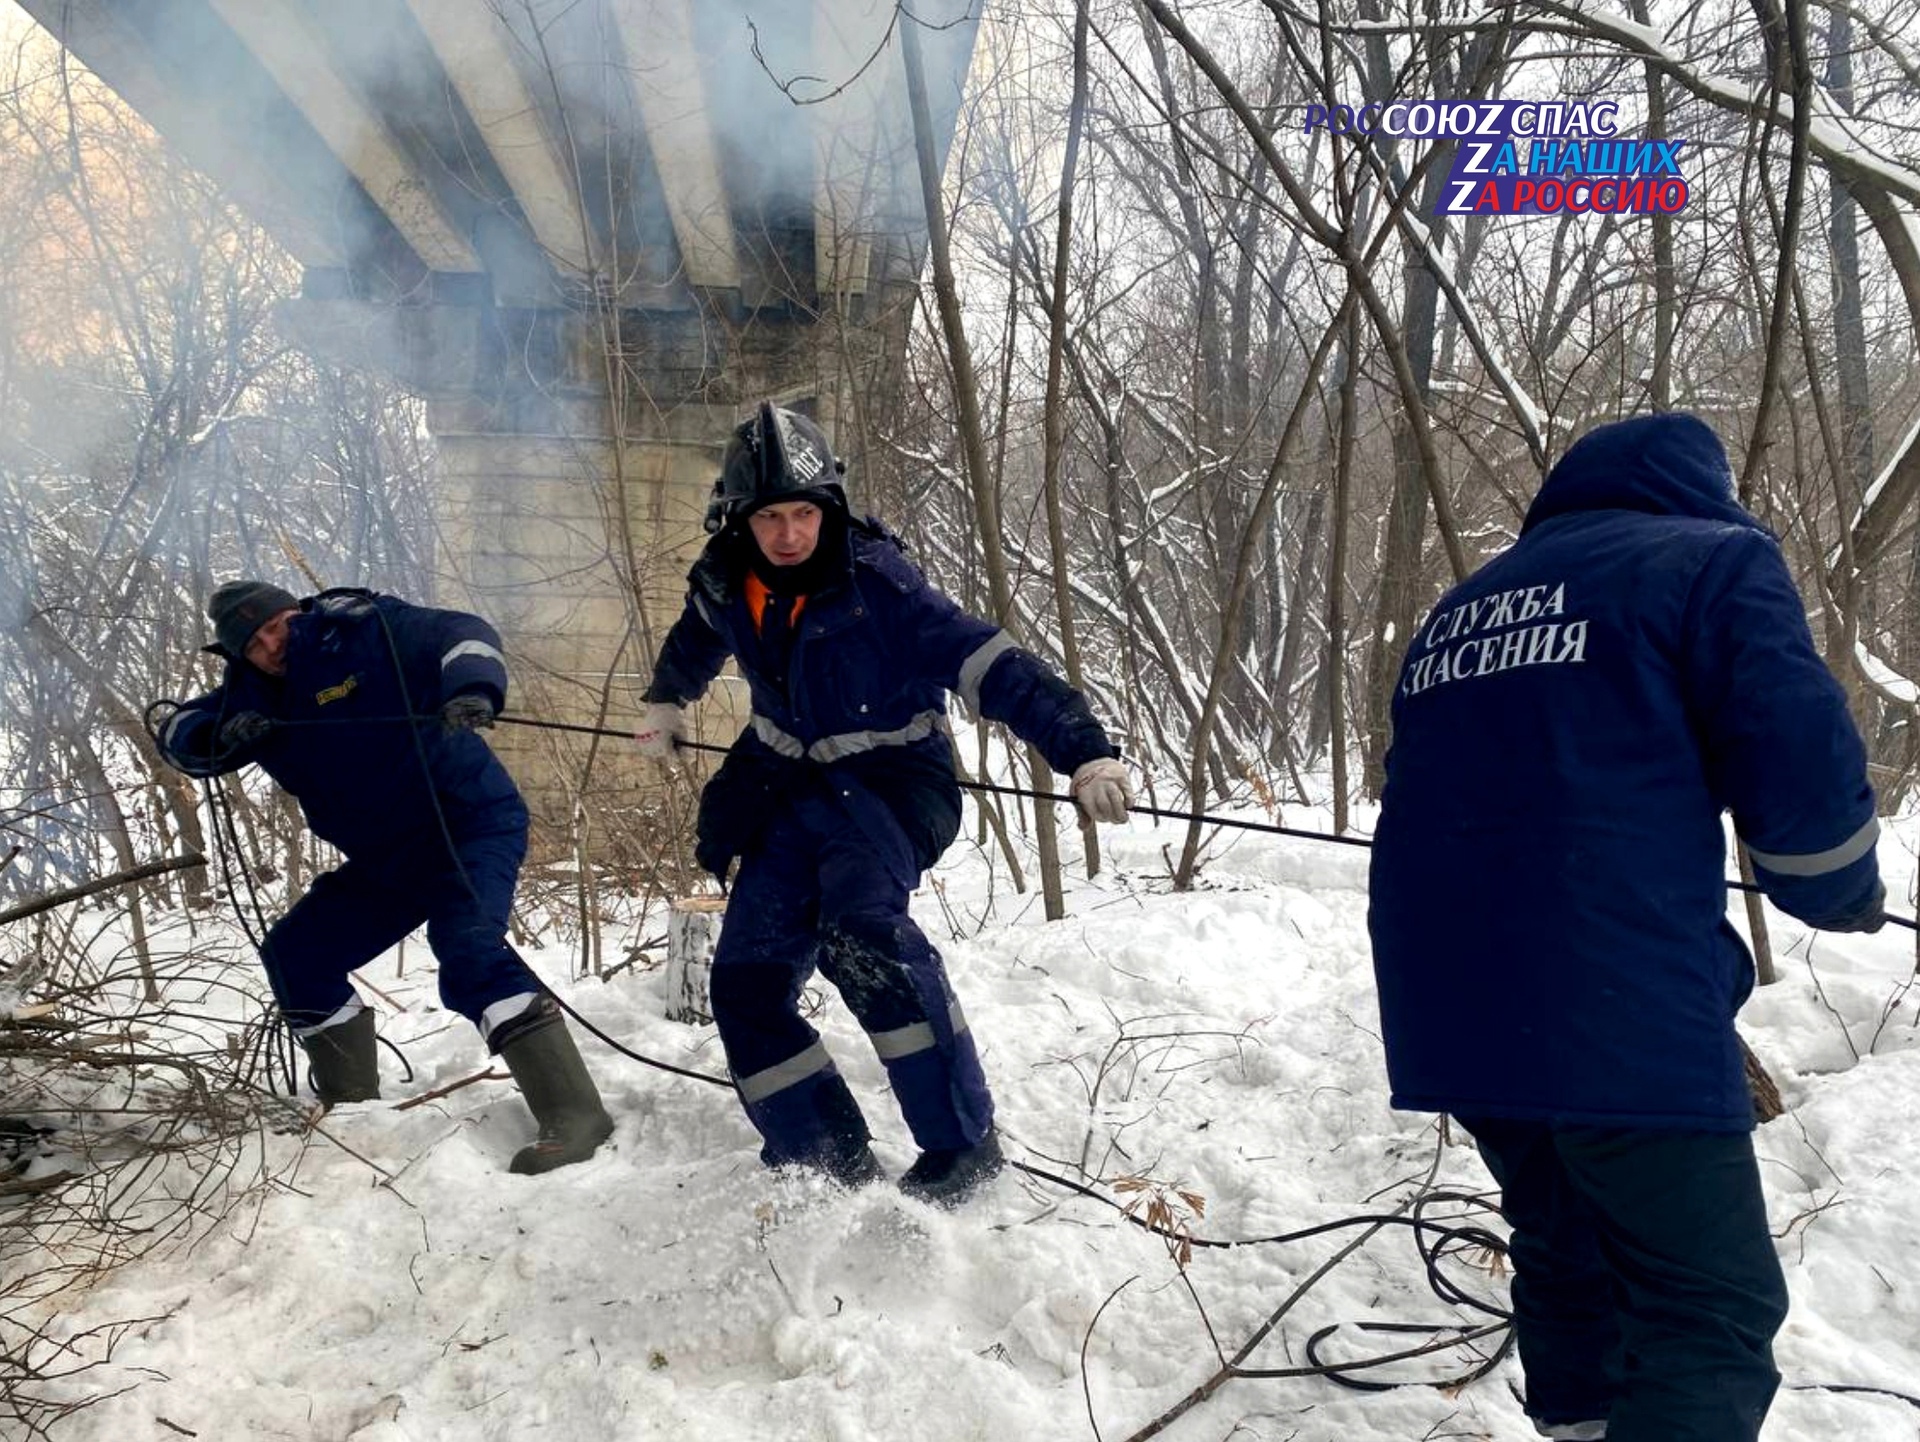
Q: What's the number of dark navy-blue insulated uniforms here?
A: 3